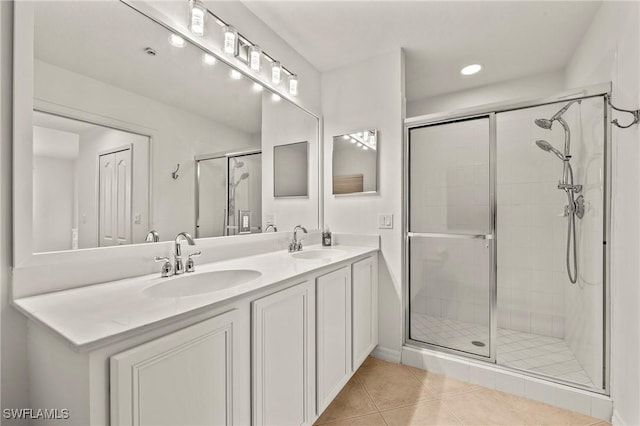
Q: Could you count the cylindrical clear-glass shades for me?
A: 5